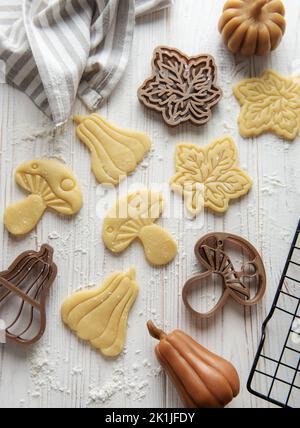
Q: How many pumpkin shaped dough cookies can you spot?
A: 2